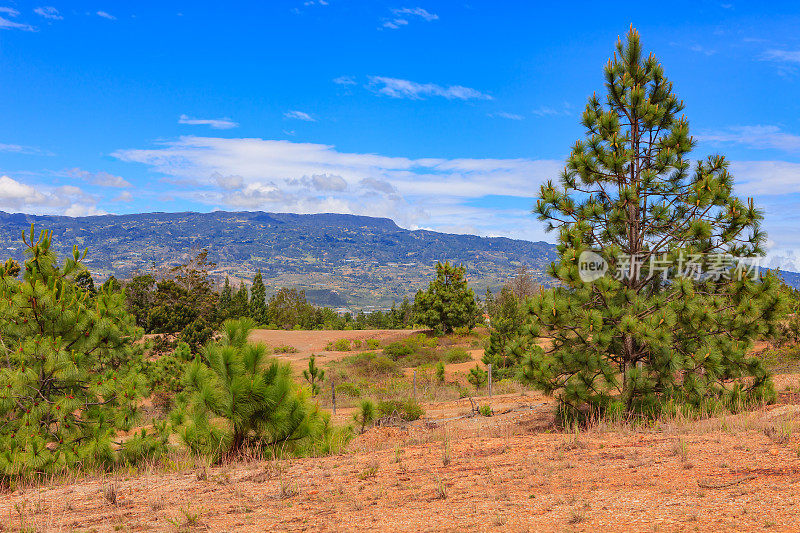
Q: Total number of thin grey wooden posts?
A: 3